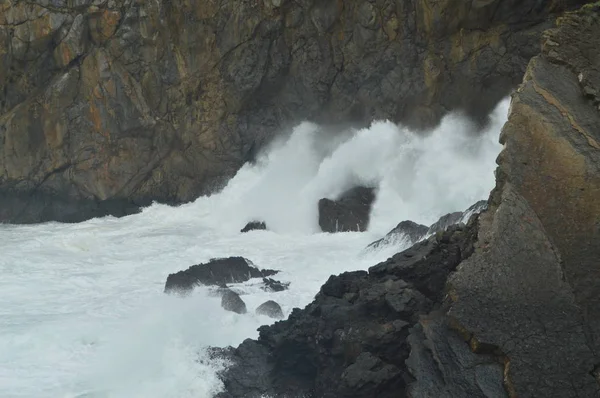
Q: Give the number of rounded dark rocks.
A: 2